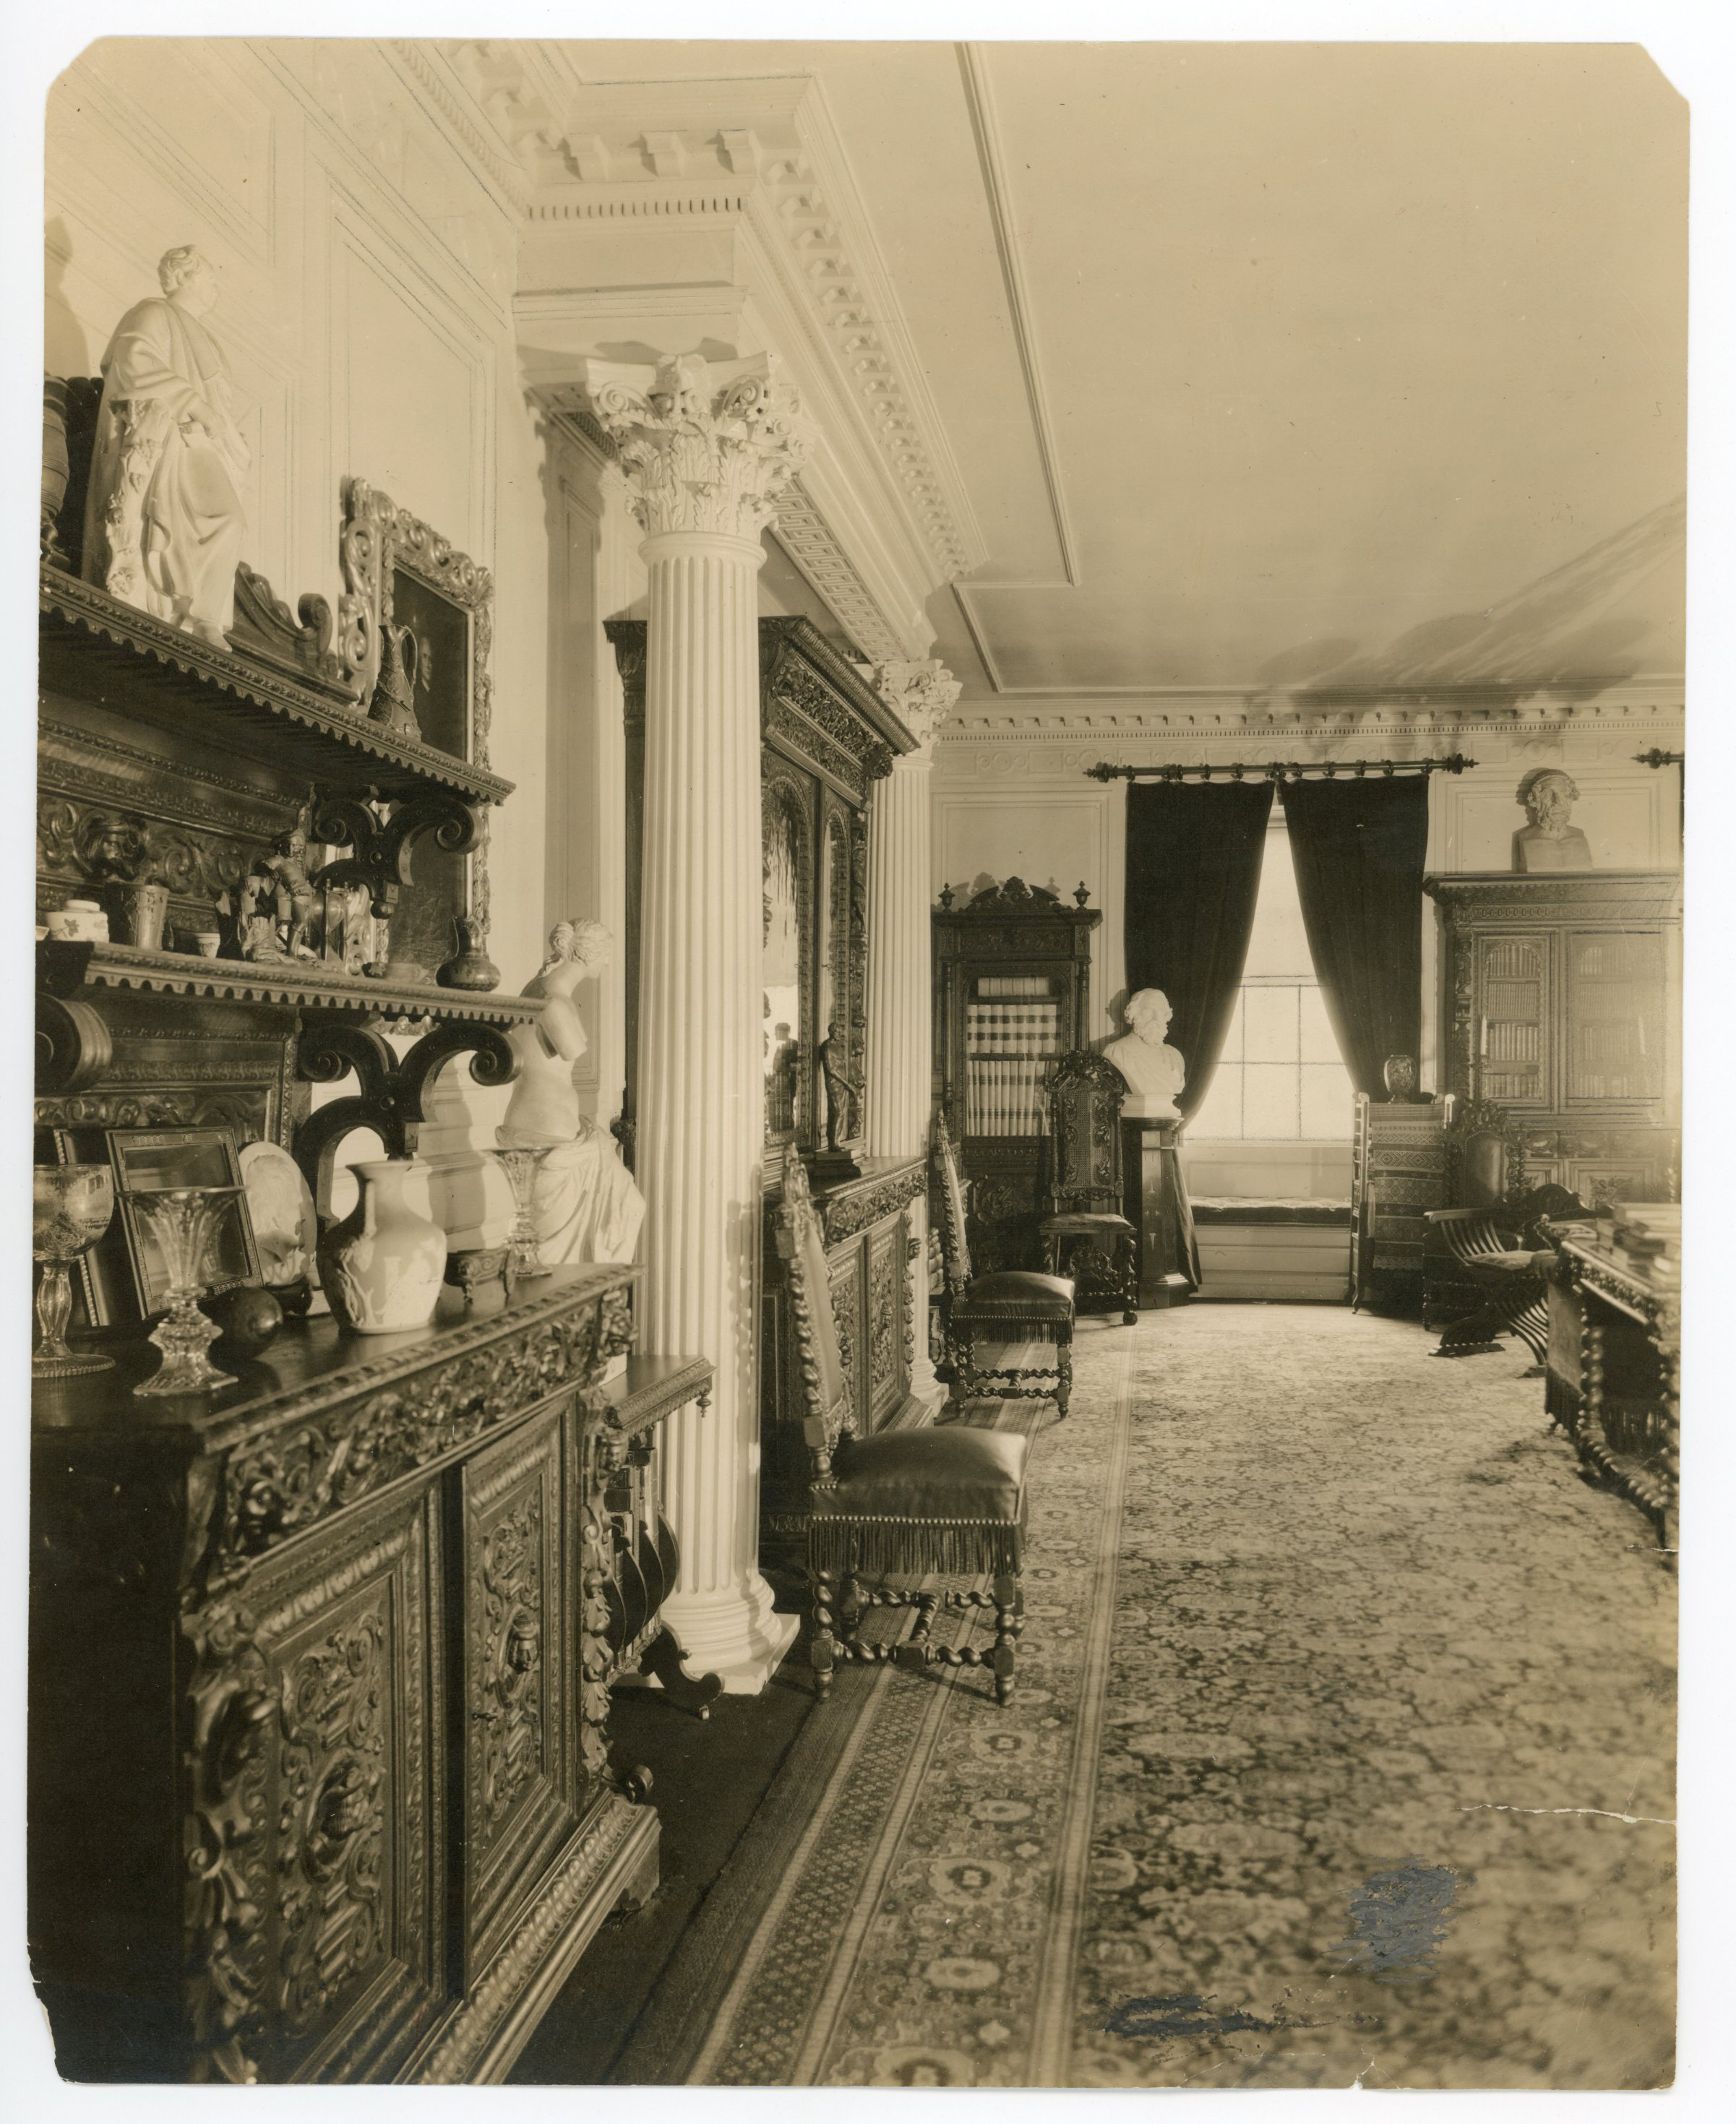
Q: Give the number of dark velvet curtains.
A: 2